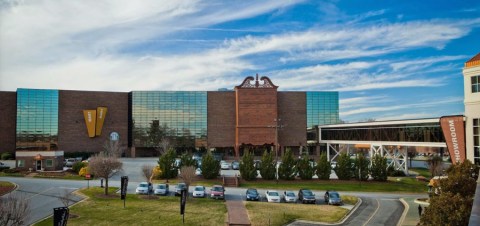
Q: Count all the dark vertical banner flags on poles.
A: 3